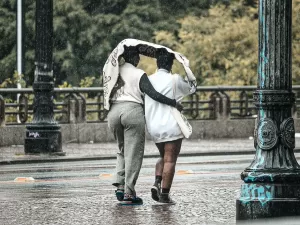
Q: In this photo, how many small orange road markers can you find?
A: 3